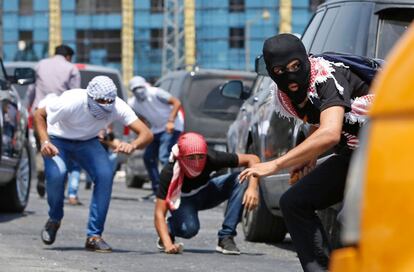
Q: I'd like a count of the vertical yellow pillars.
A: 4